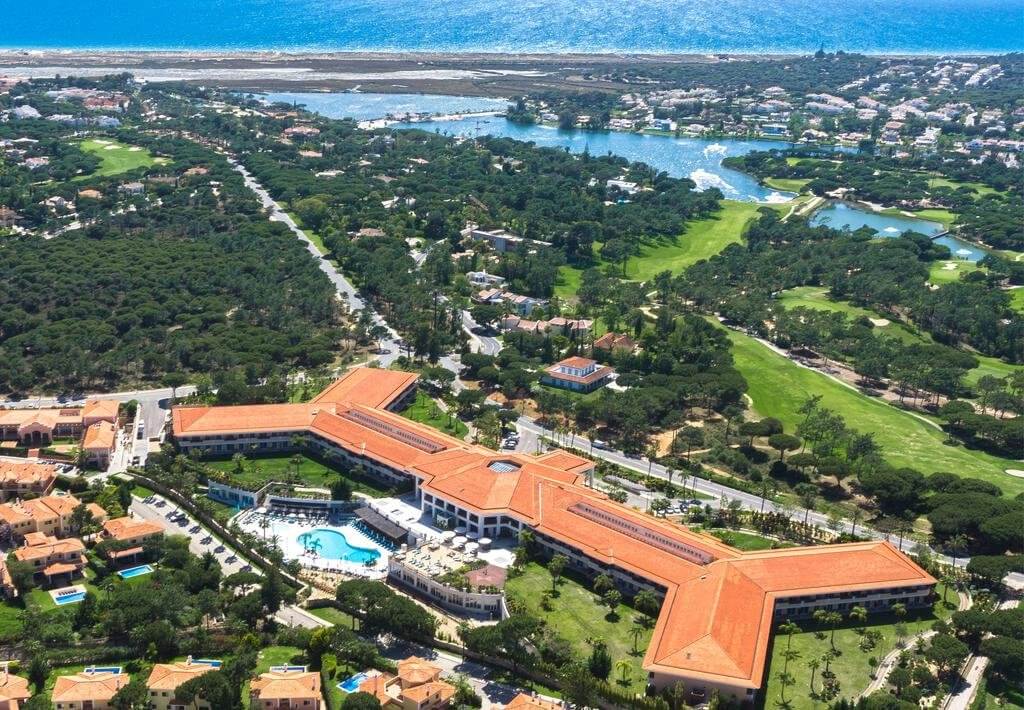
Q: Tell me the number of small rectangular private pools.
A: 6